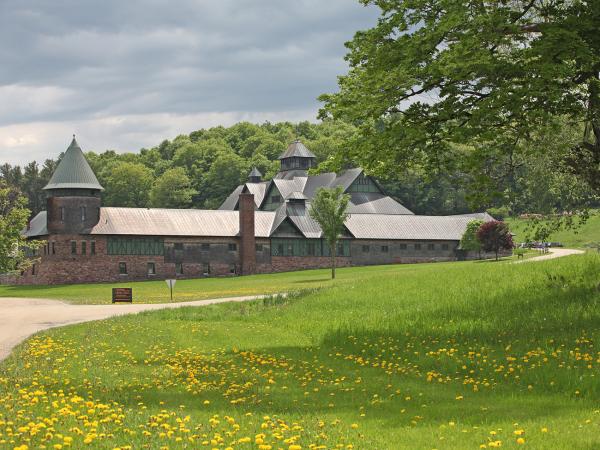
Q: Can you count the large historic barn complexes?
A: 1